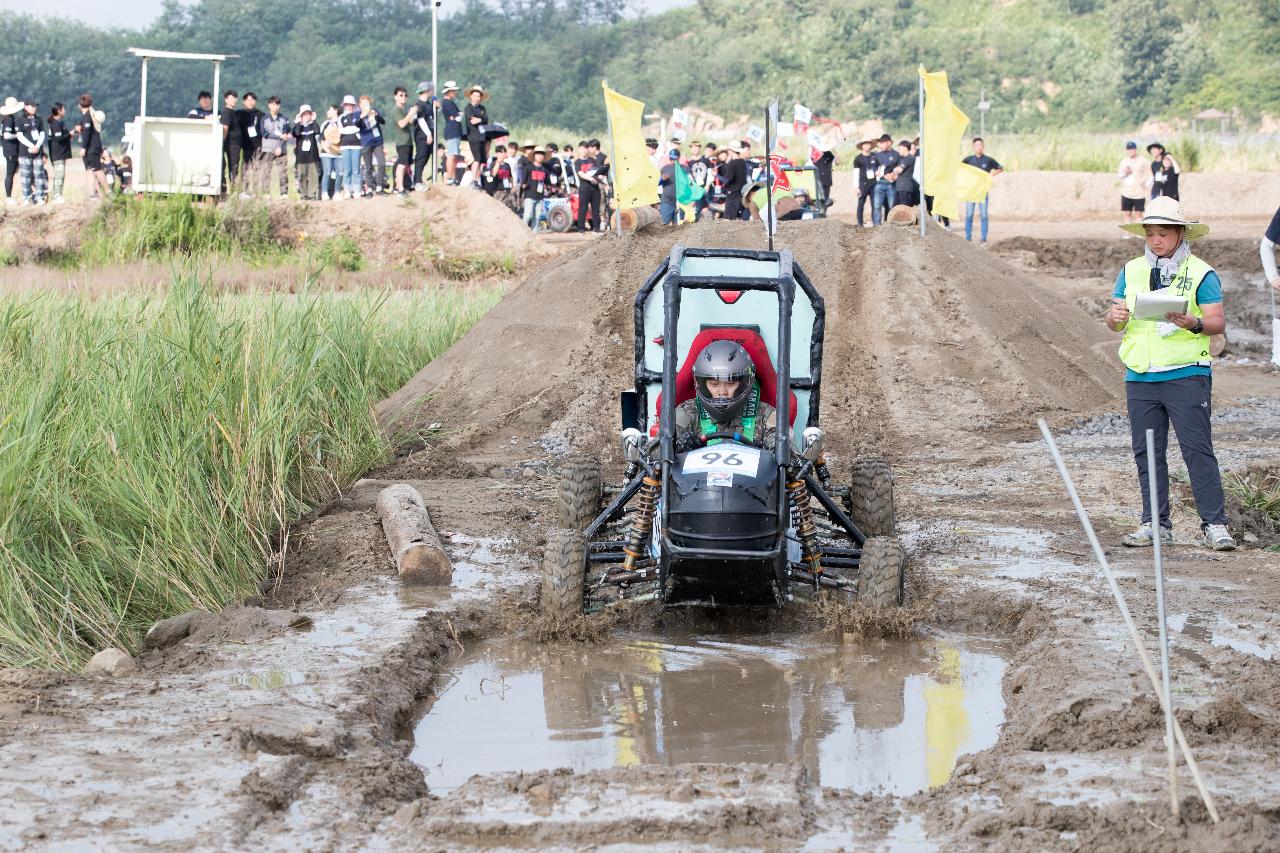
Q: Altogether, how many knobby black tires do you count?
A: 4